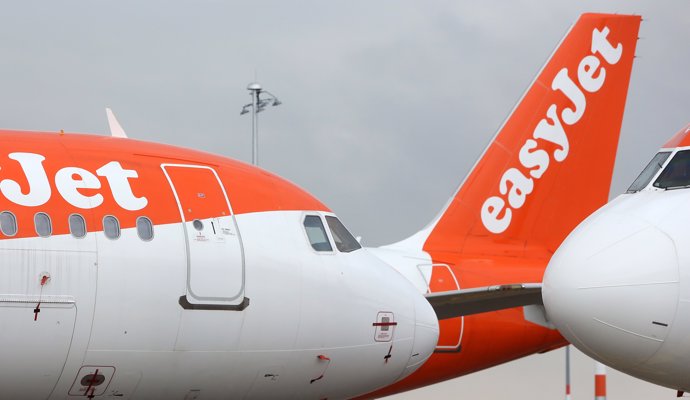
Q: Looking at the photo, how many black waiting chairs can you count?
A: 0